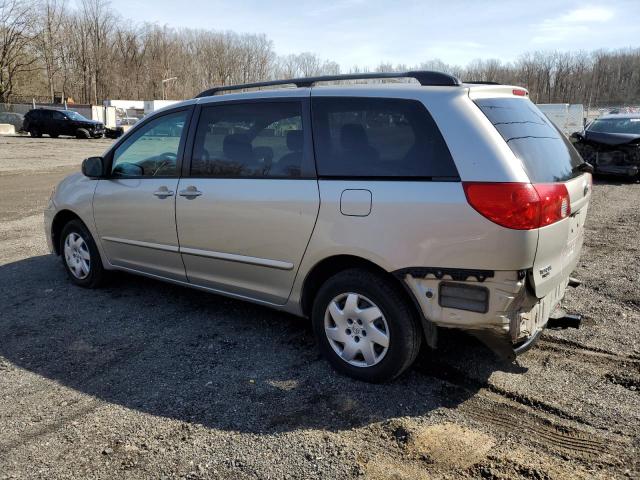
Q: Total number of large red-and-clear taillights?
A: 1